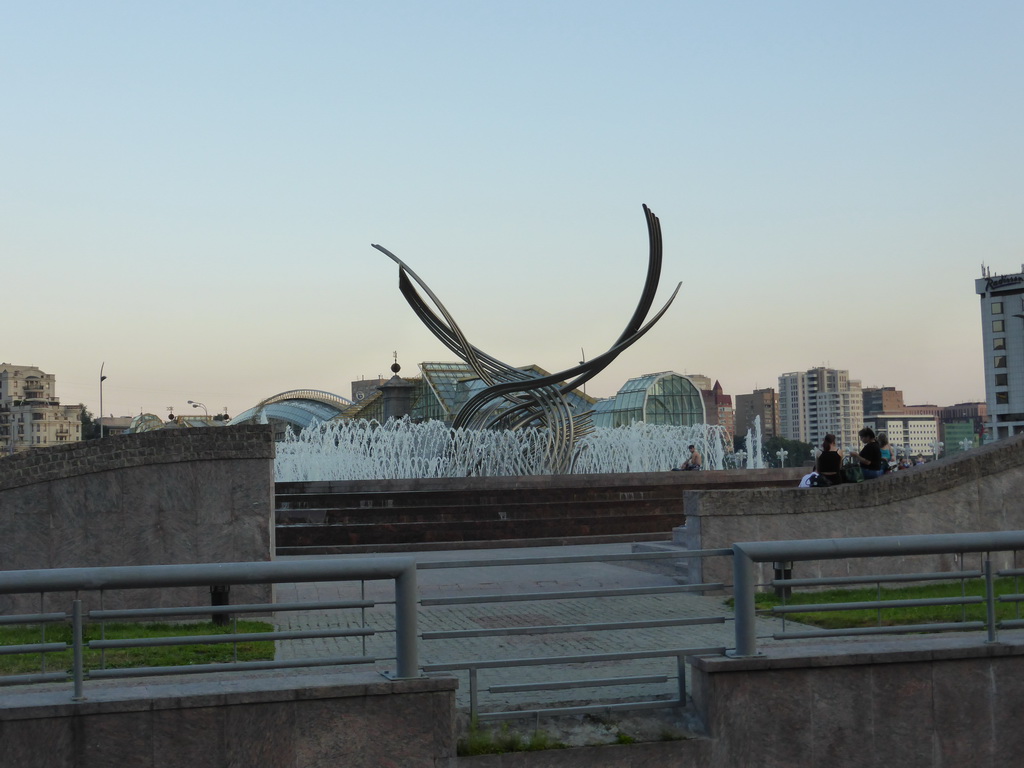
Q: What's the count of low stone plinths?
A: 2